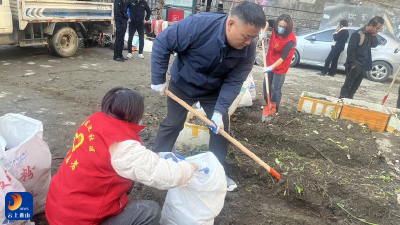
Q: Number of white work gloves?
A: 6